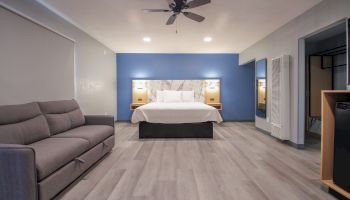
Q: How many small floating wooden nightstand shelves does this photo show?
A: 2